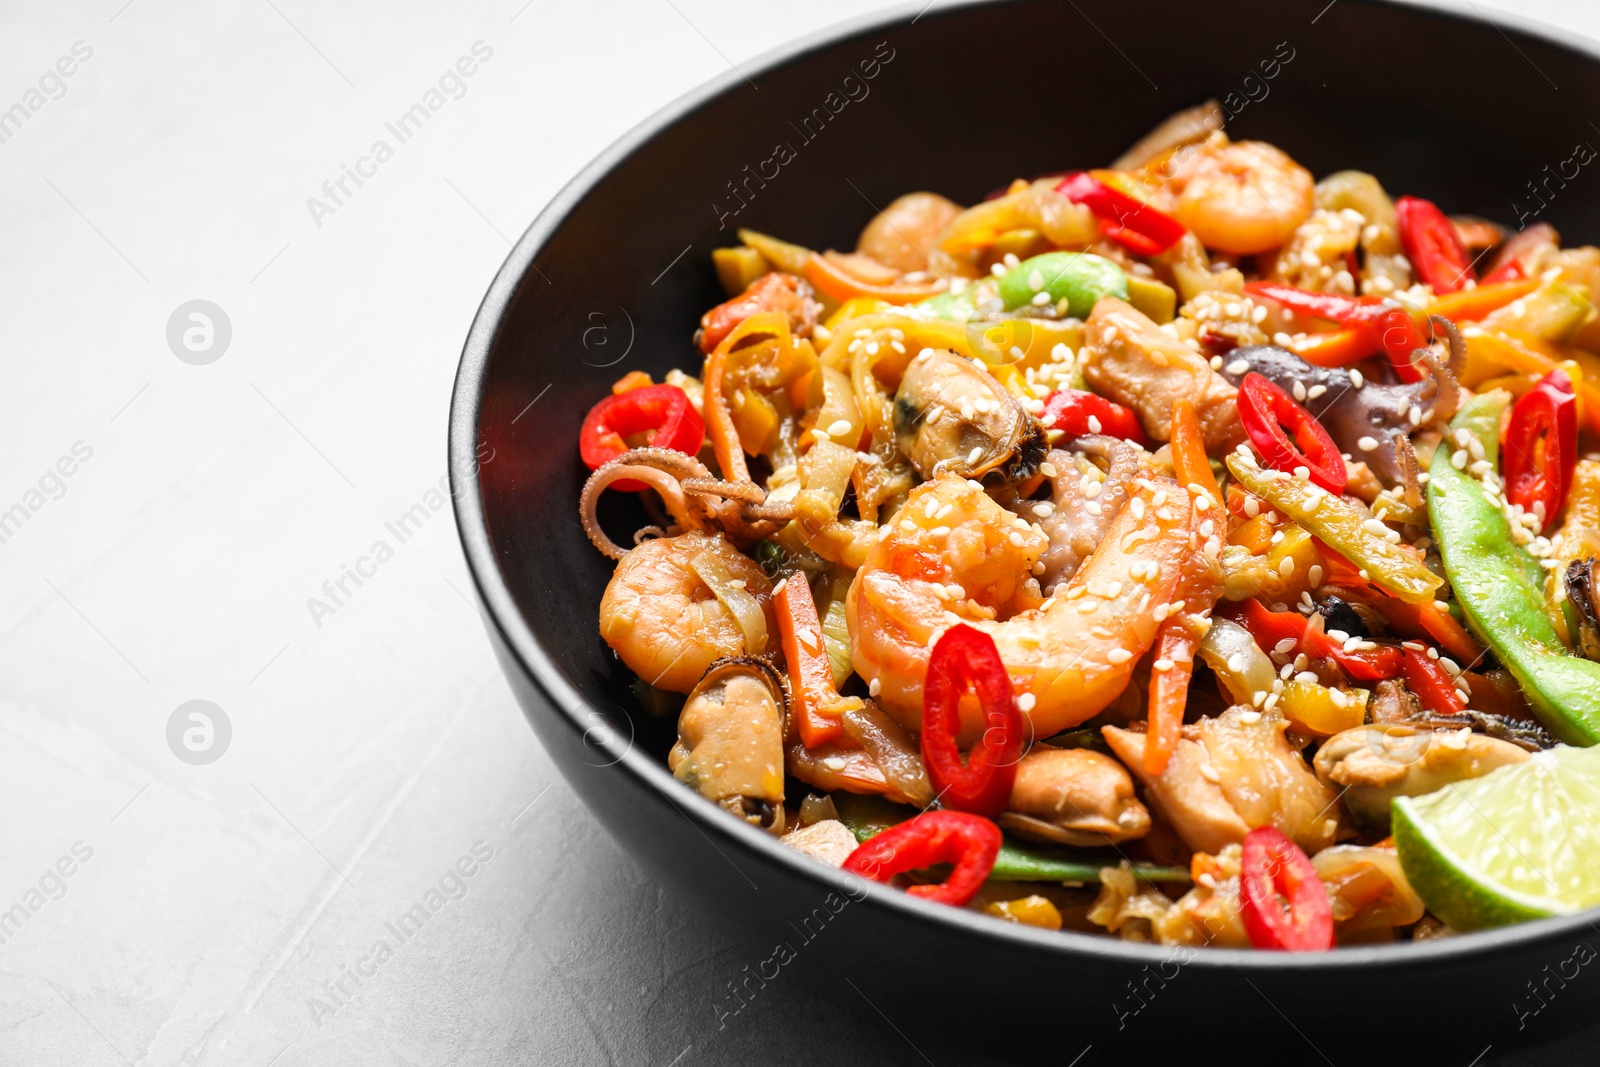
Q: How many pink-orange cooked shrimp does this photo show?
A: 3